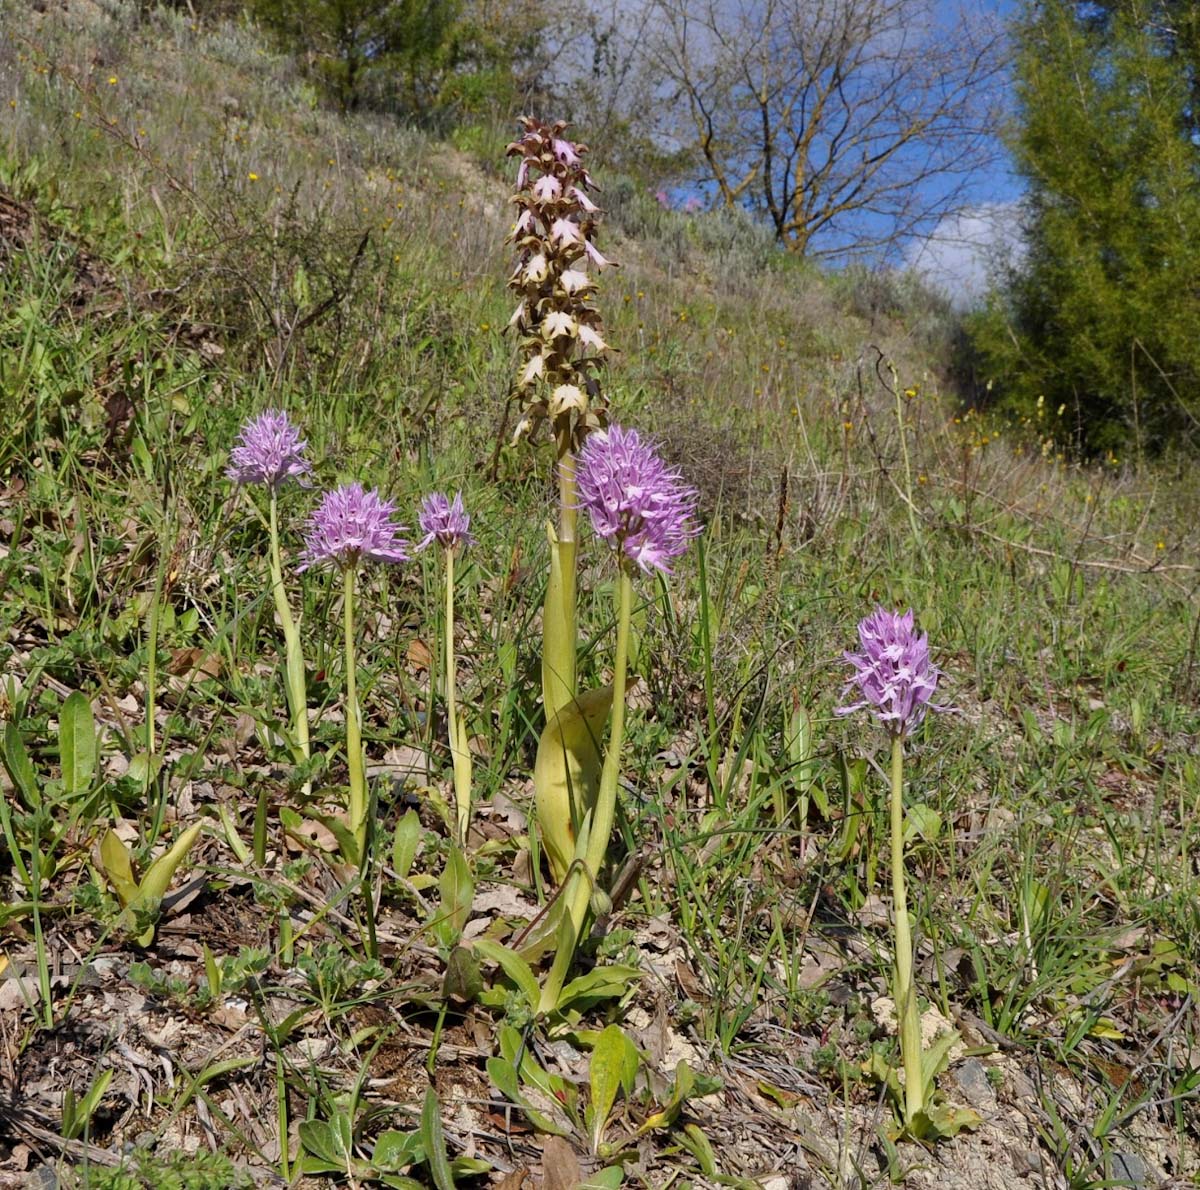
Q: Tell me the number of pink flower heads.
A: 5